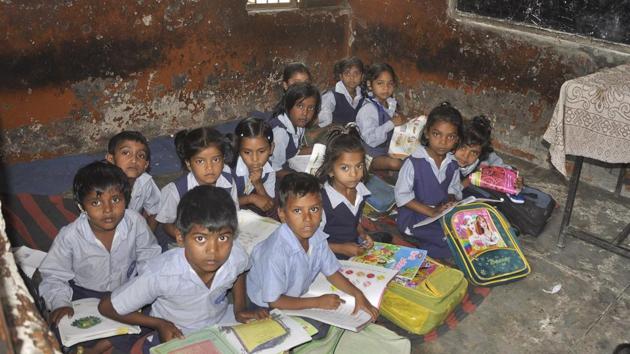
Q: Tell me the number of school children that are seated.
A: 13